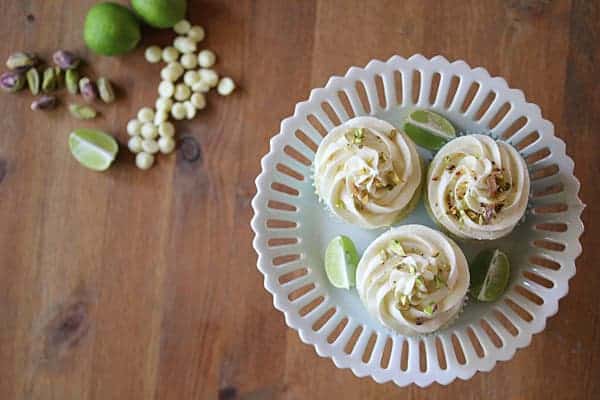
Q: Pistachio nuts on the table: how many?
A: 10